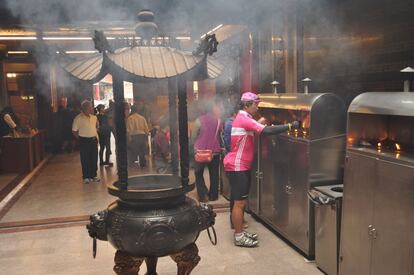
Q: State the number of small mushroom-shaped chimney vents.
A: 3